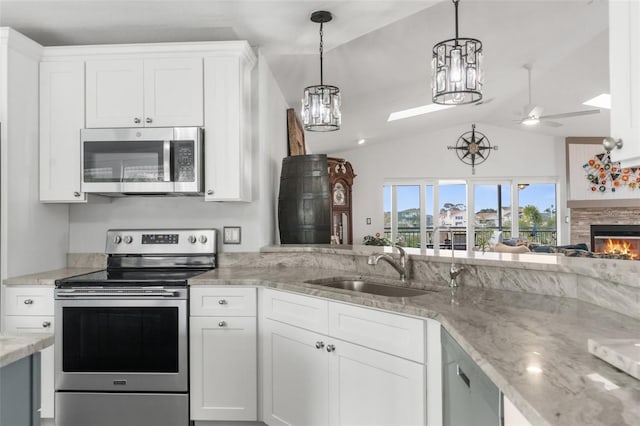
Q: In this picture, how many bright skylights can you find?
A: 2